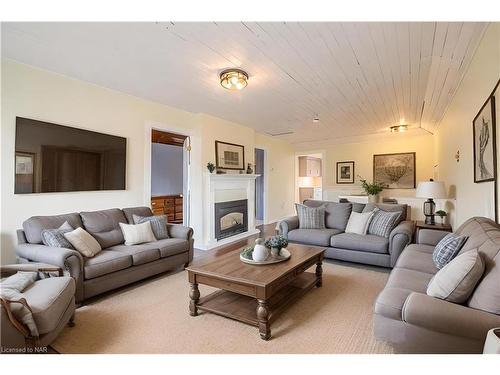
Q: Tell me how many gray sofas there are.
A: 3